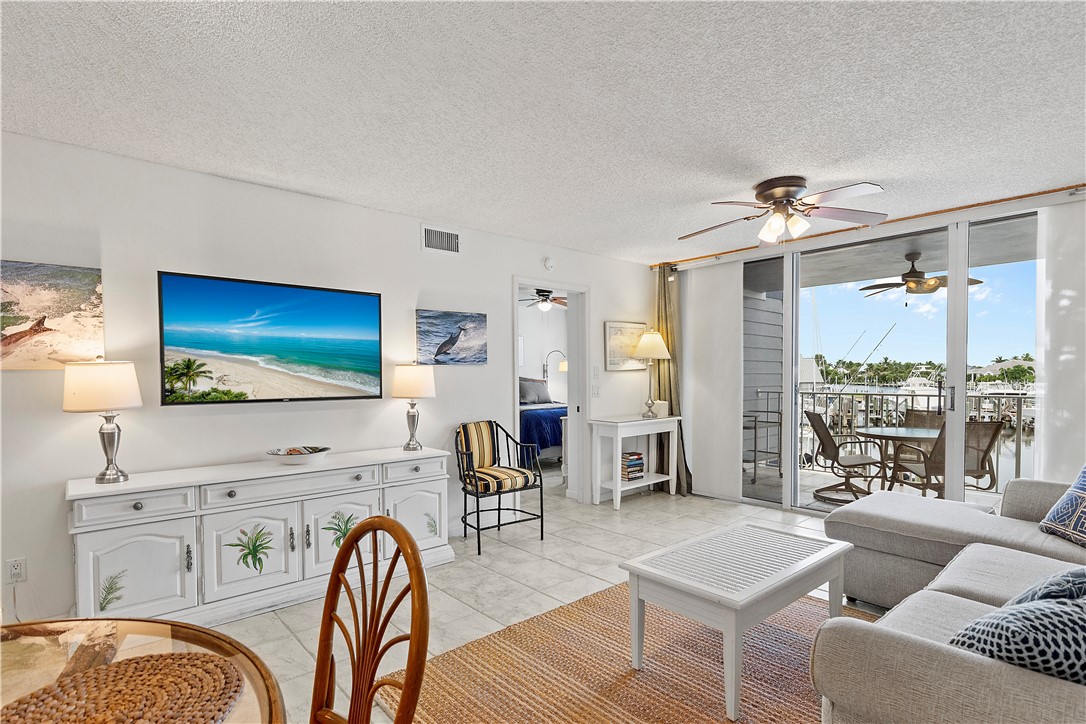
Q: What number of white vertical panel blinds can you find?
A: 2